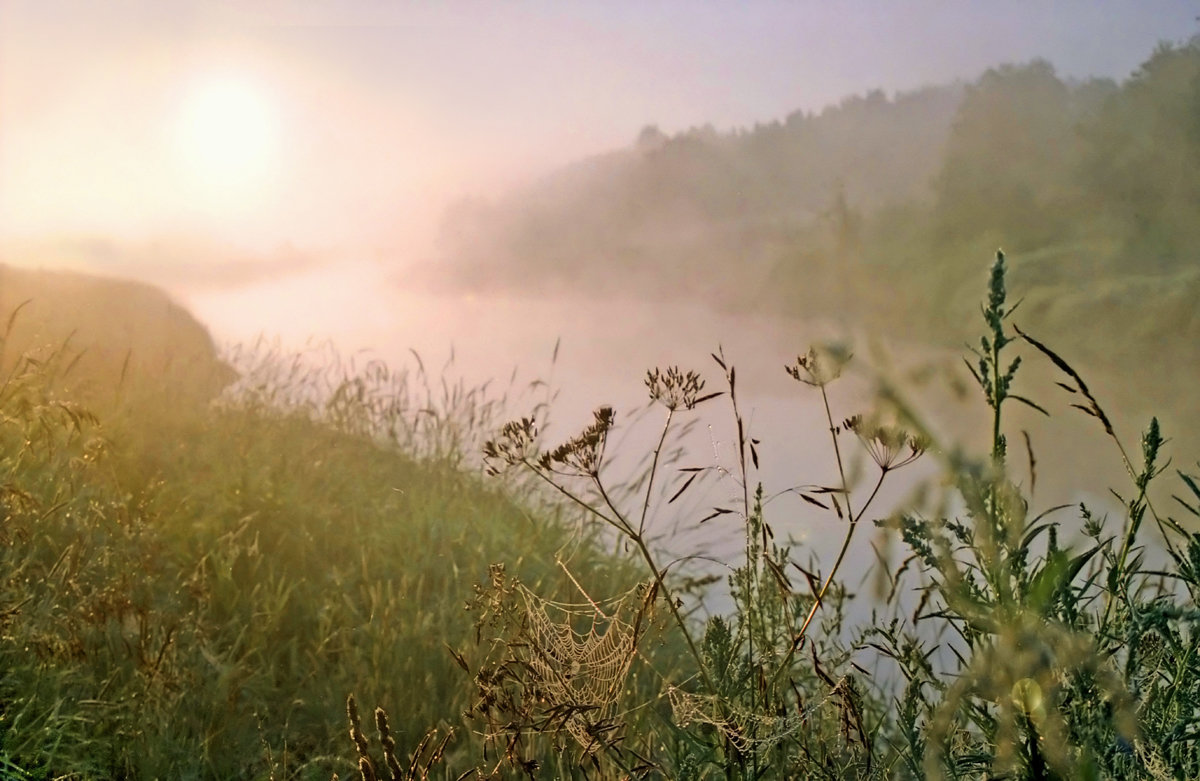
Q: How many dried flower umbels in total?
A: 5